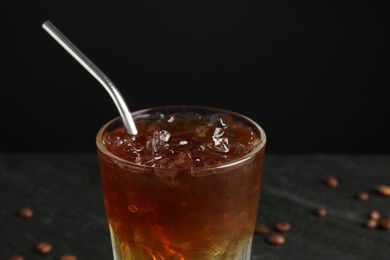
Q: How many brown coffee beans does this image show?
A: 14